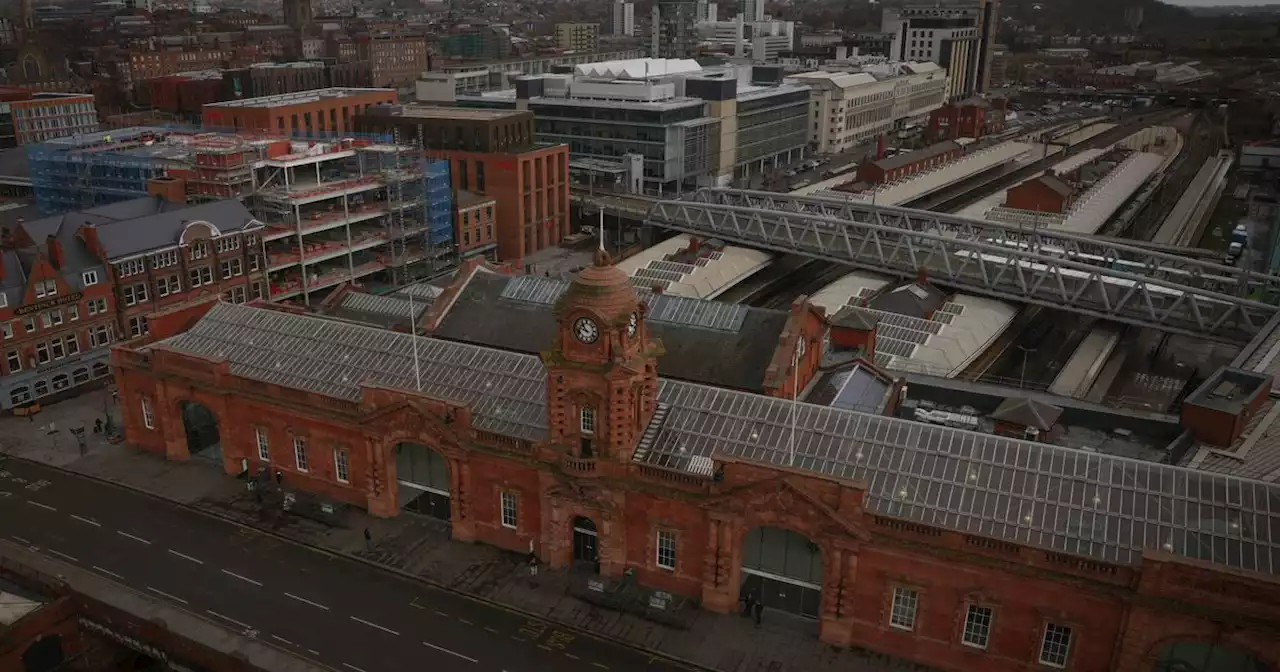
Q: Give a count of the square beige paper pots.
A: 0